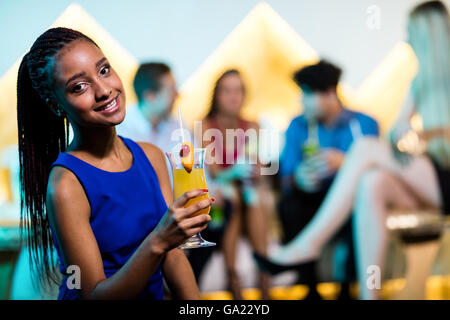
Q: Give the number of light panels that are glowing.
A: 3